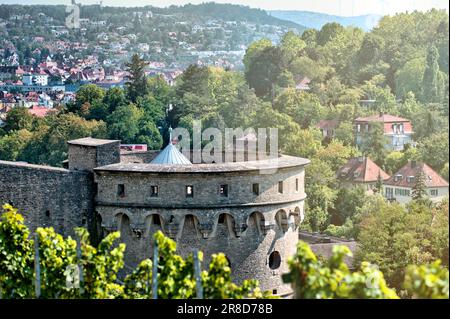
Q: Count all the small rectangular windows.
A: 7